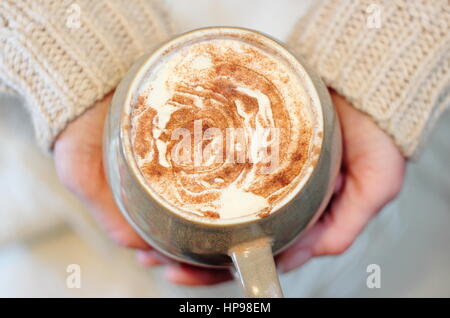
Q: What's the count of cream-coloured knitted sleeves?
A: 2